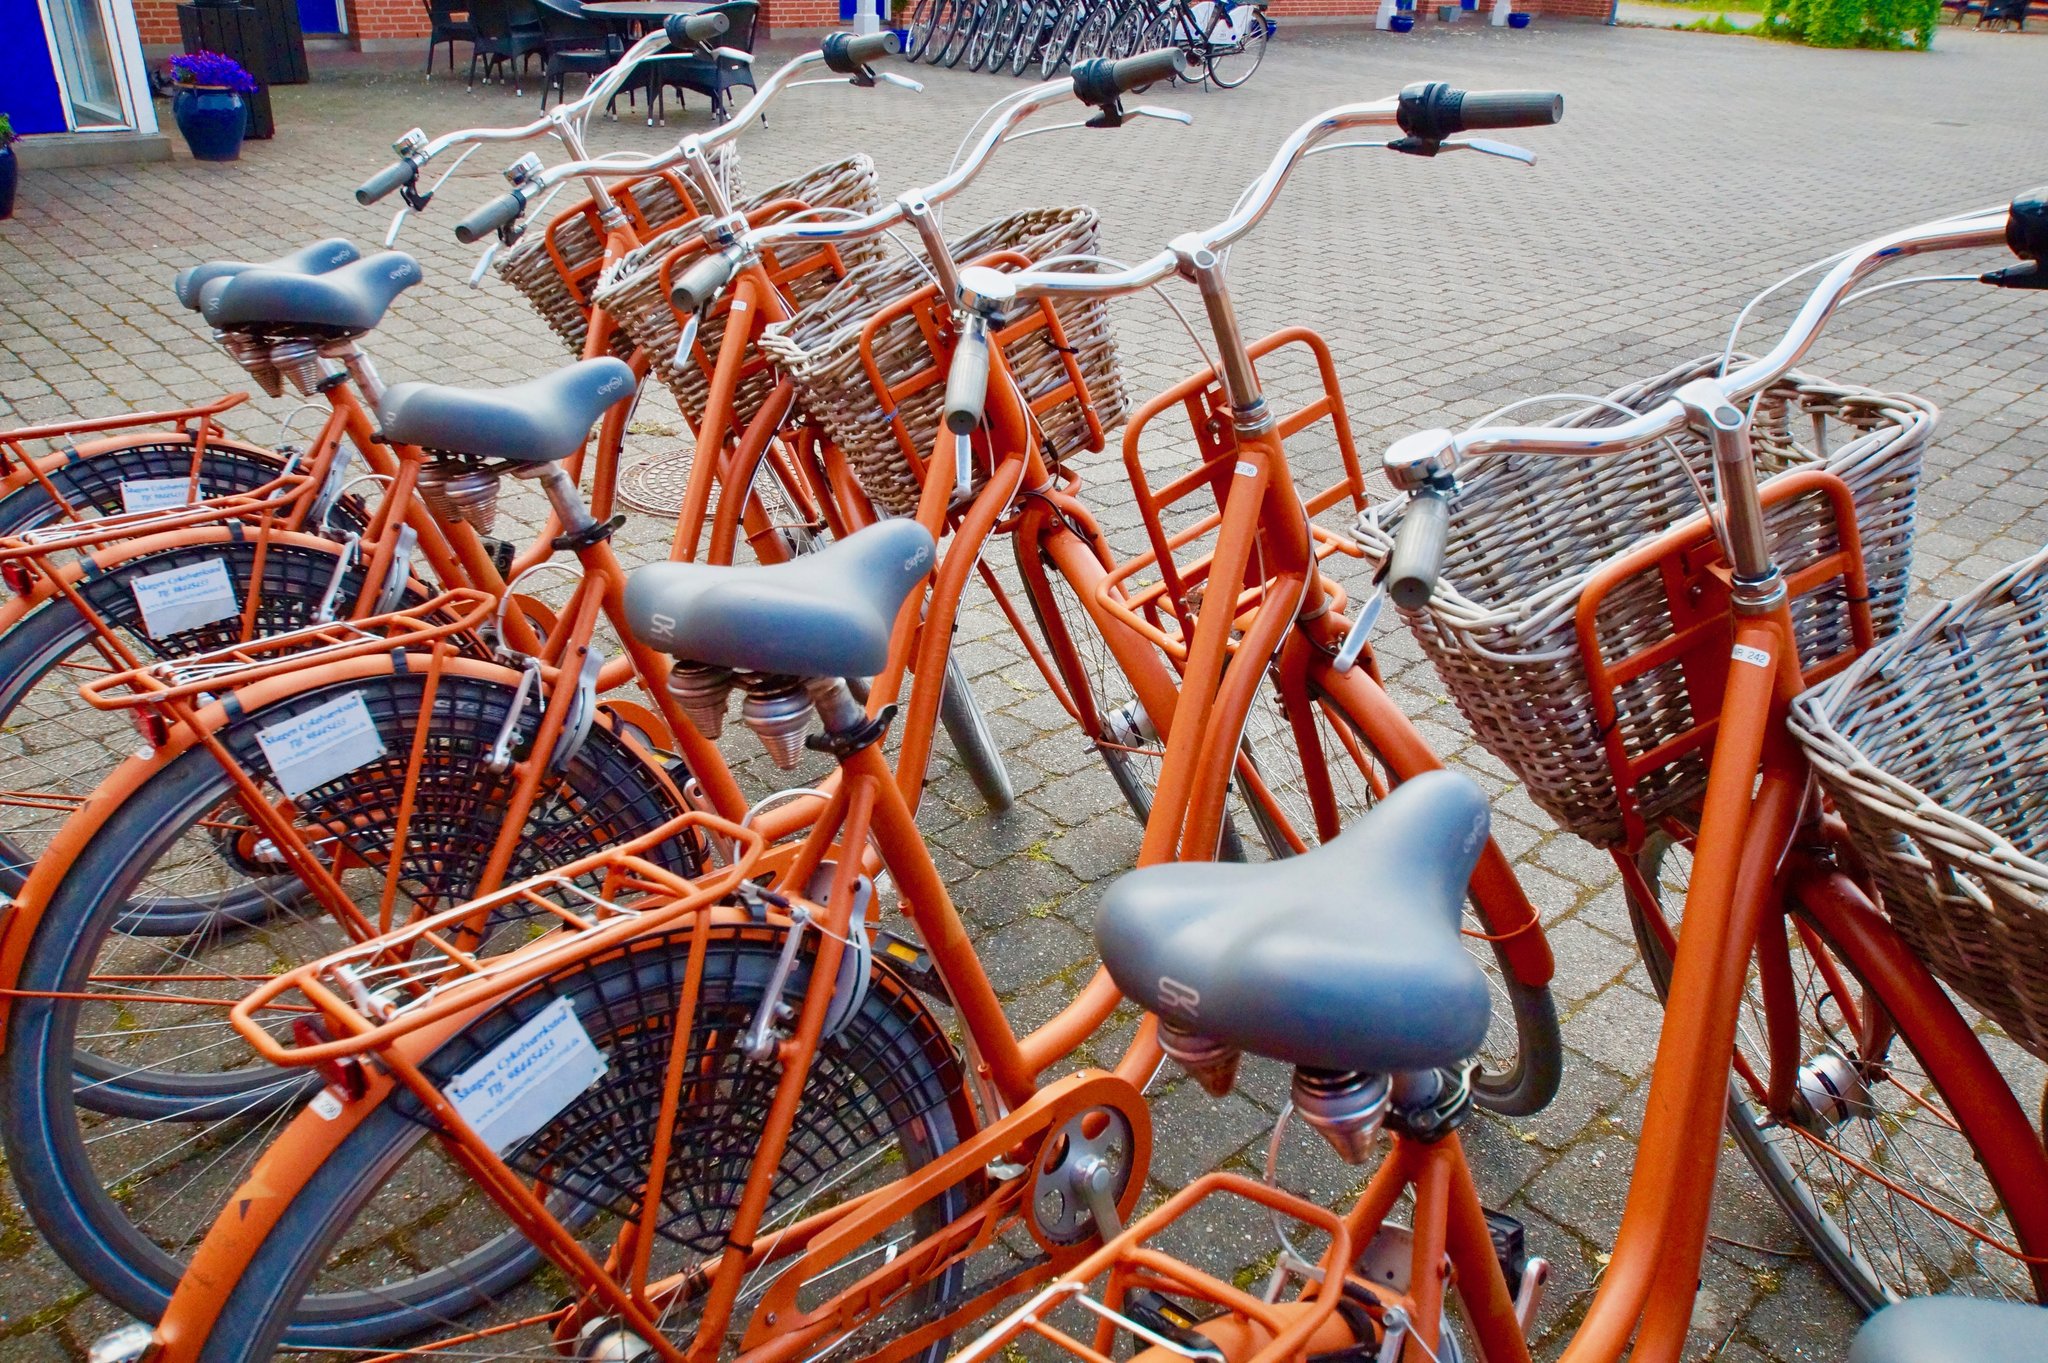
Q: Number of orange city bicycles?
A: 6